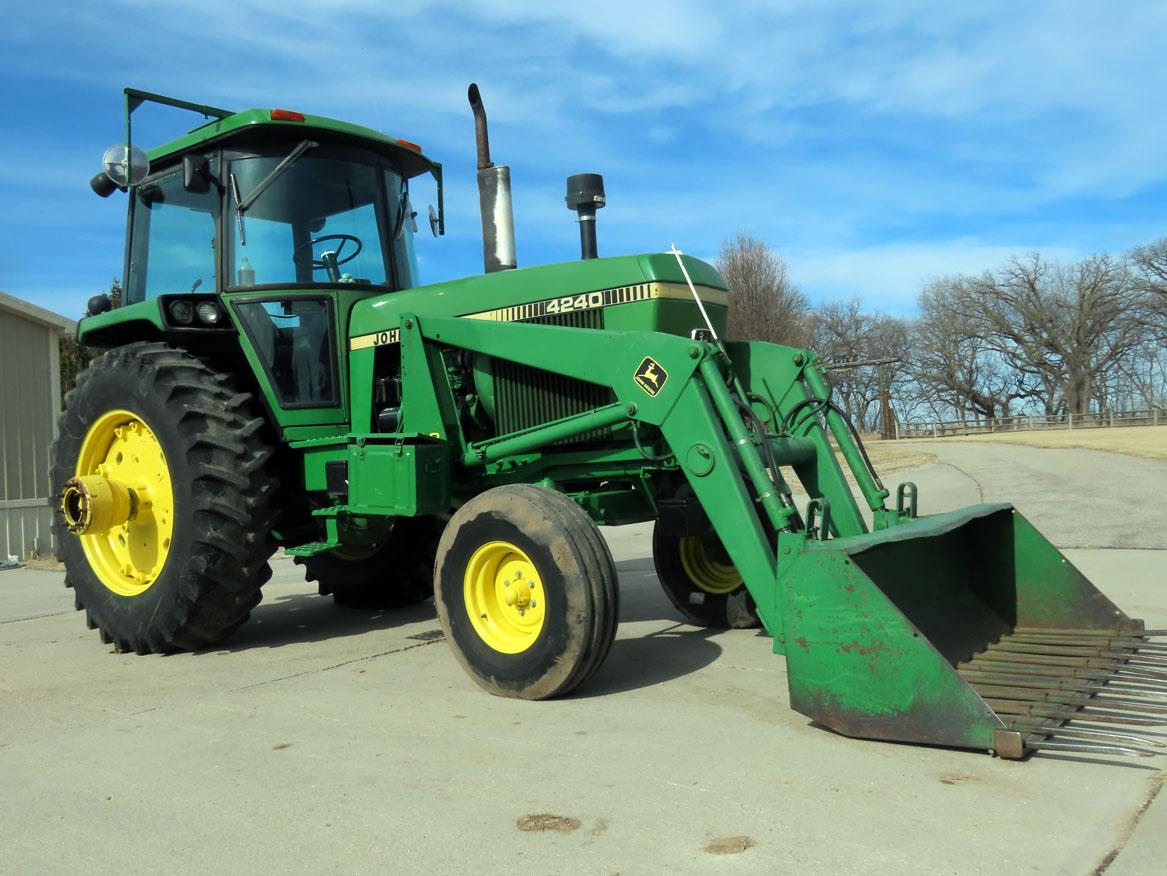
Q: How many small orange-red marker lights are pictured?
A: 2